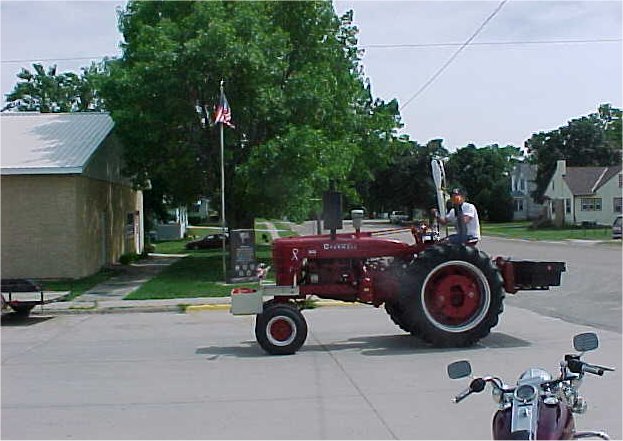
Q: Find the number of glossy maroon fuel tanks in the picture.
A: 1